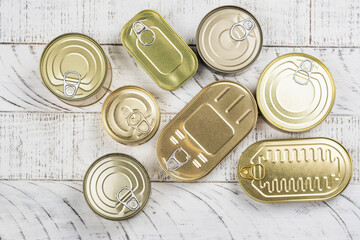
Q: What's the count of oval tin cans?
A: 2